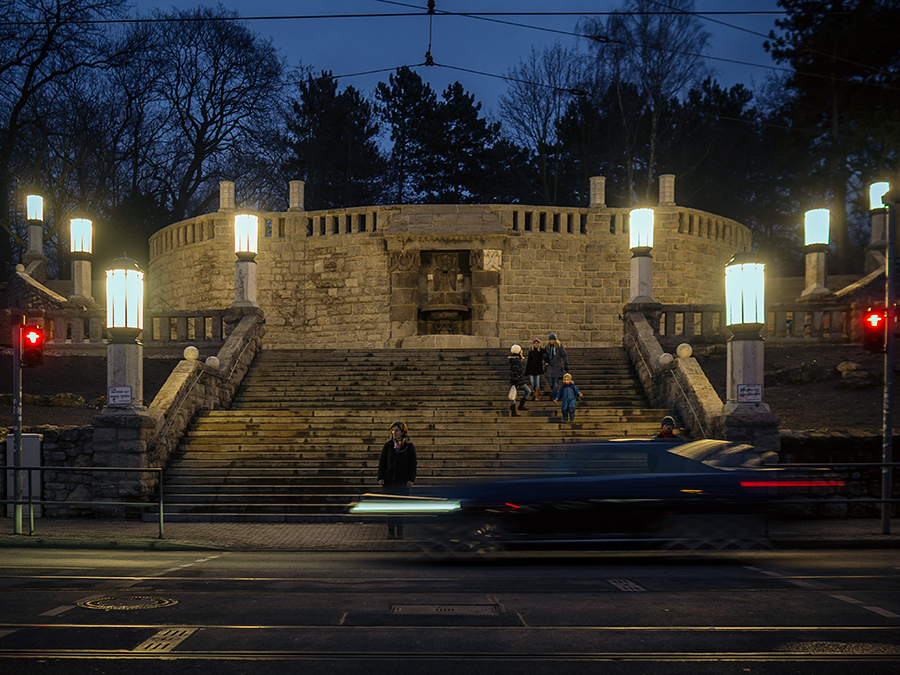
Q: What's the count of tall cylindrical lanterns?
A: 8